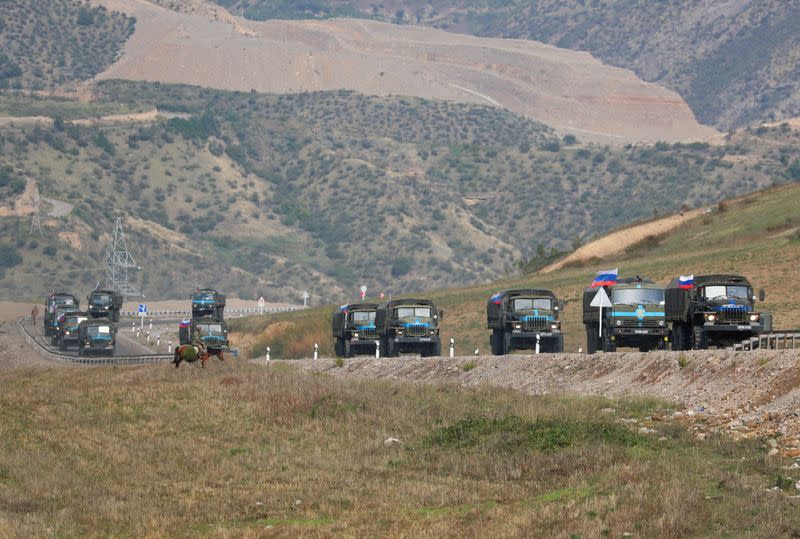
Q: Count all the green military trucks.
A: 12